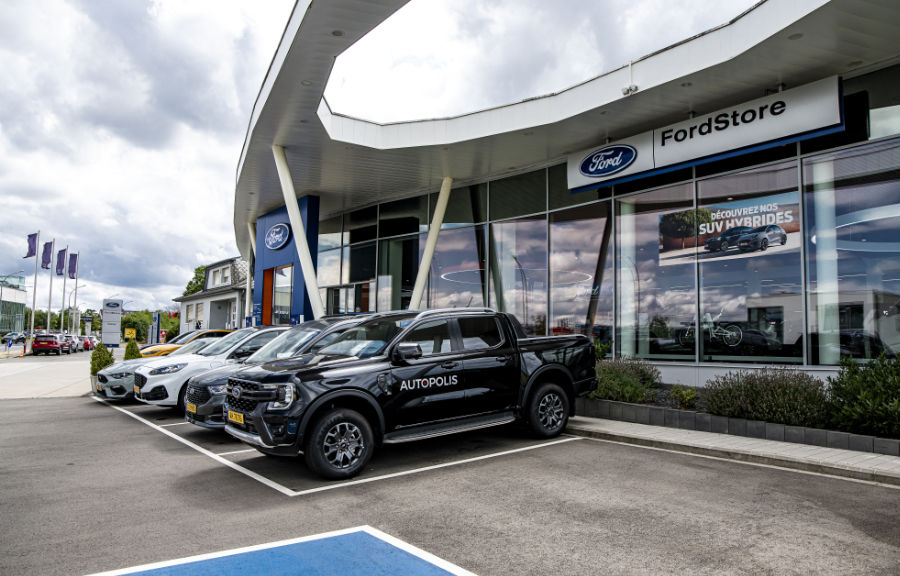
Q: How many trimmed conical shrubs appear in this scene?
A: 2